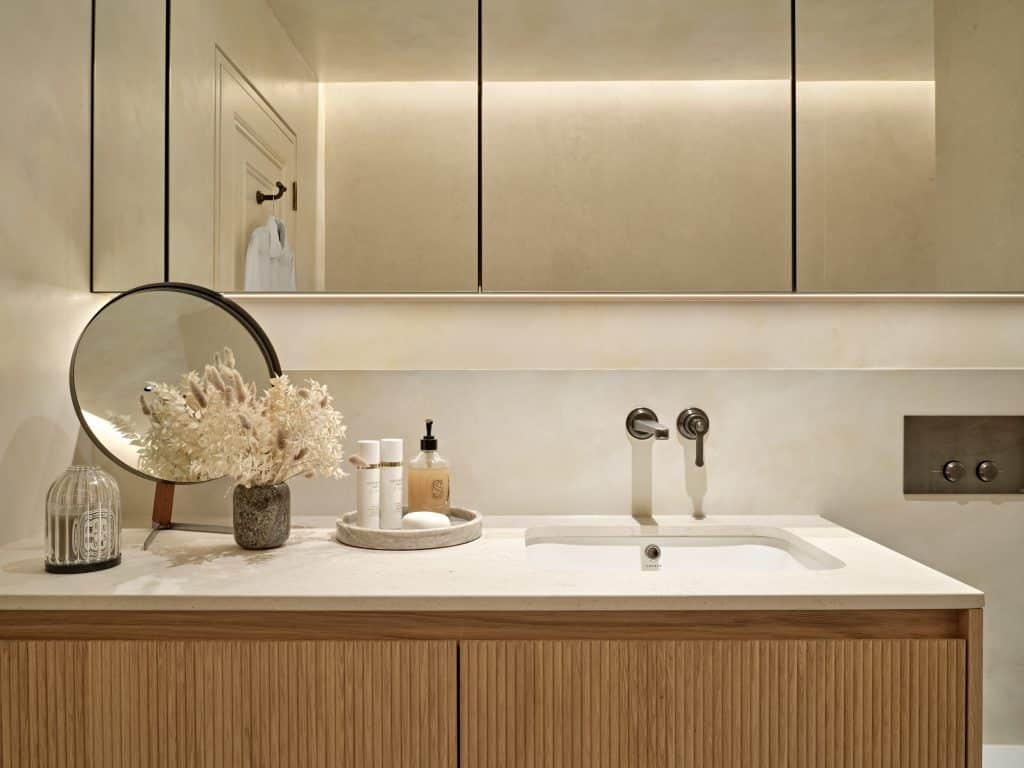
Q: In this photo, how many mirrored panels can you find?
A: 4